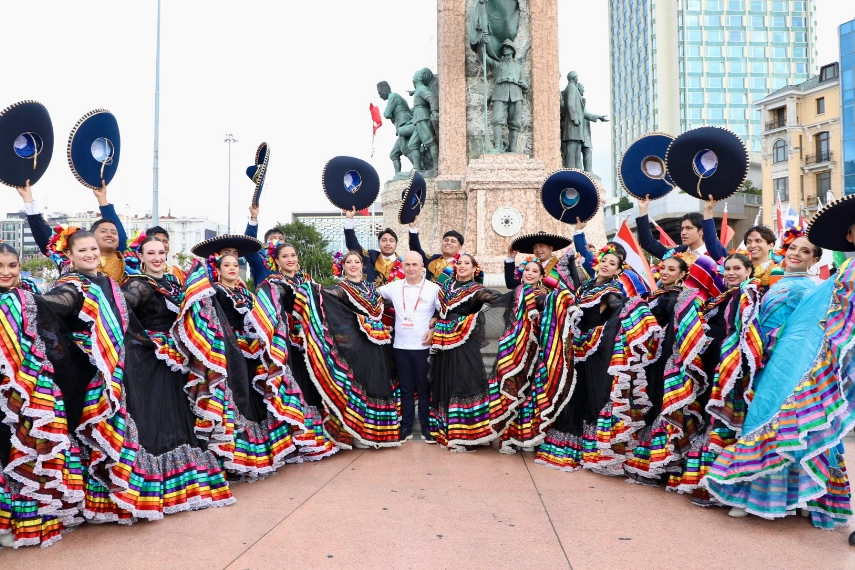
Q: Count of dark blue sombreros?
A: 11